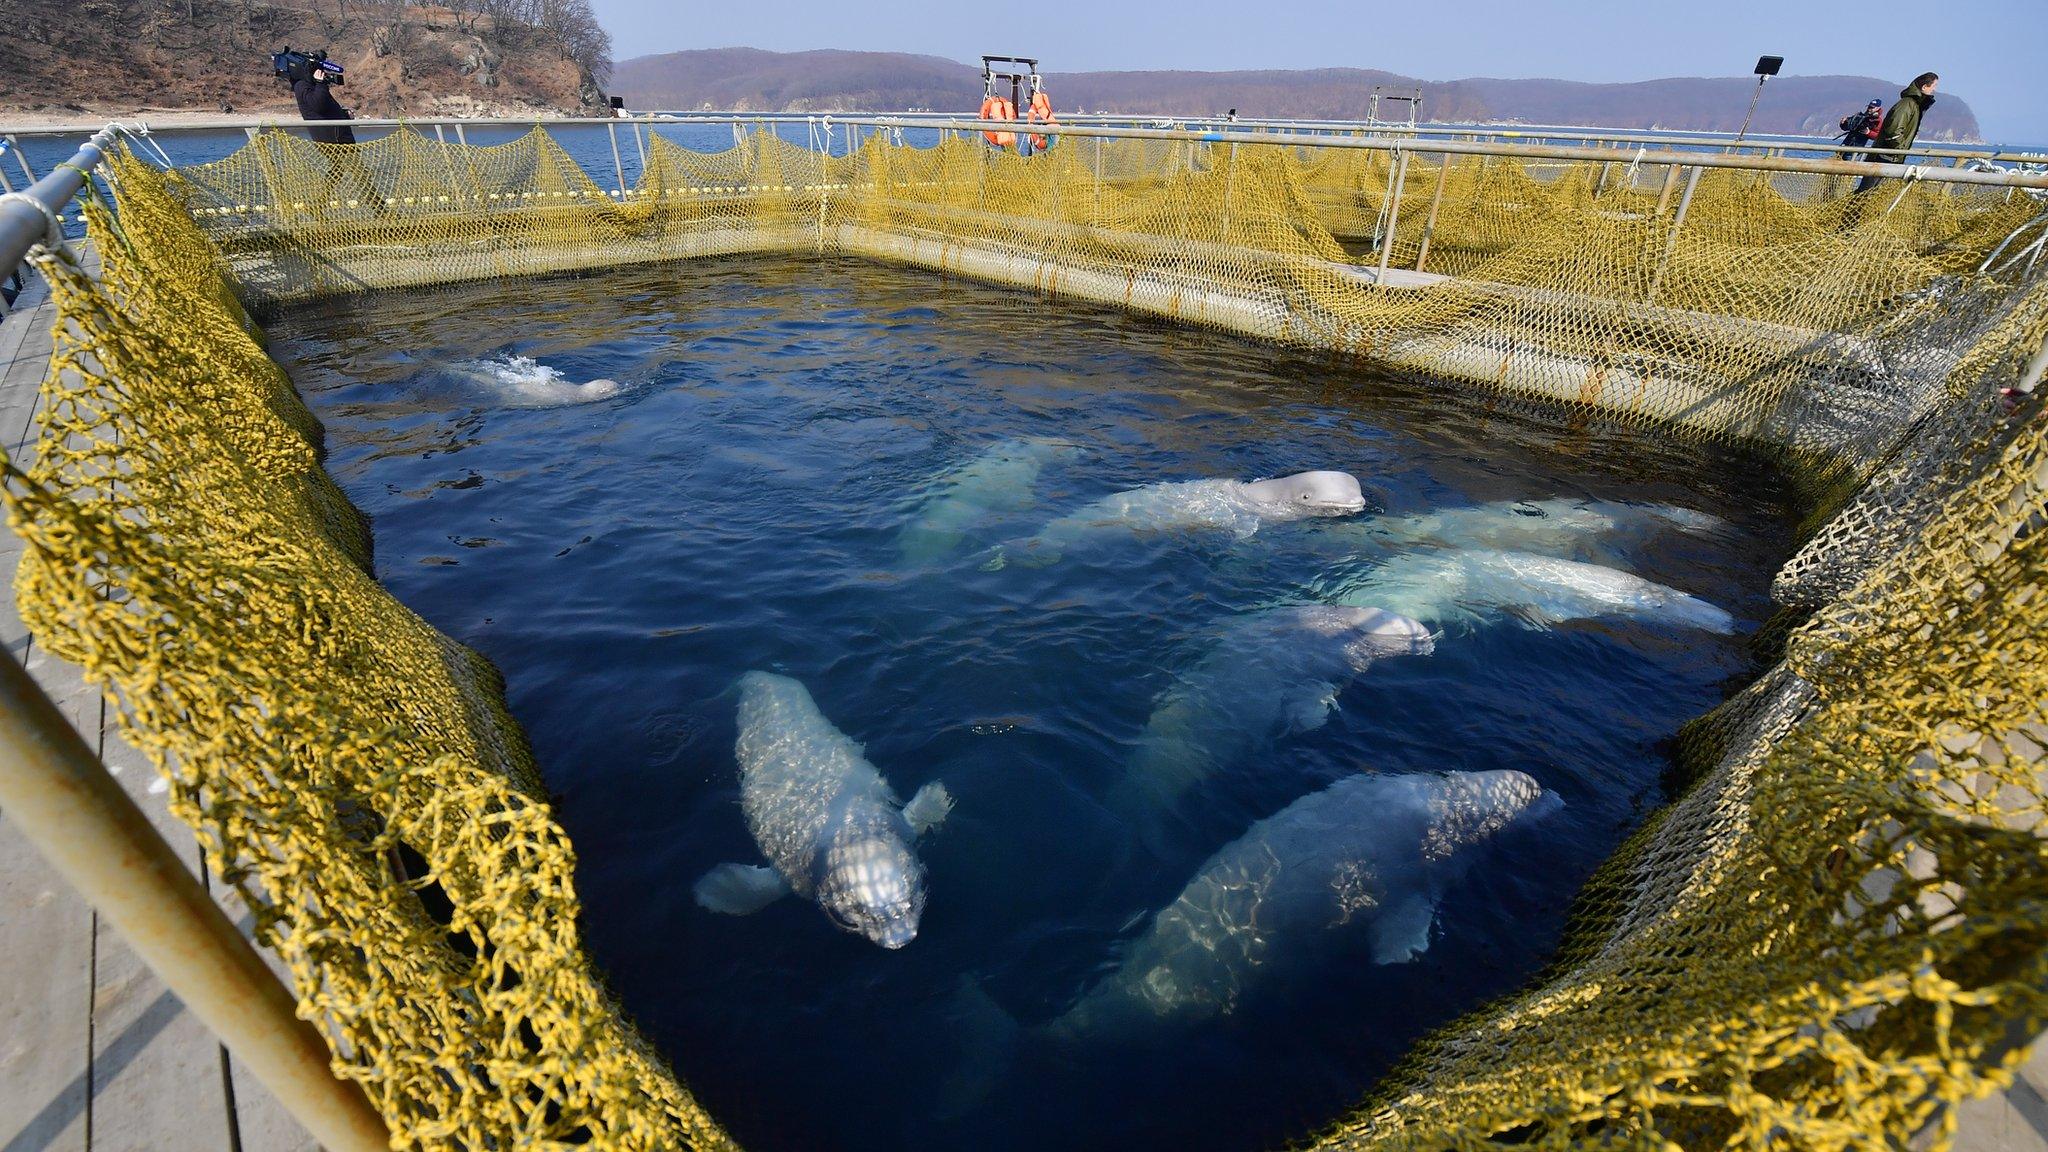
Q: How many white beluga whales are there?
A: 8